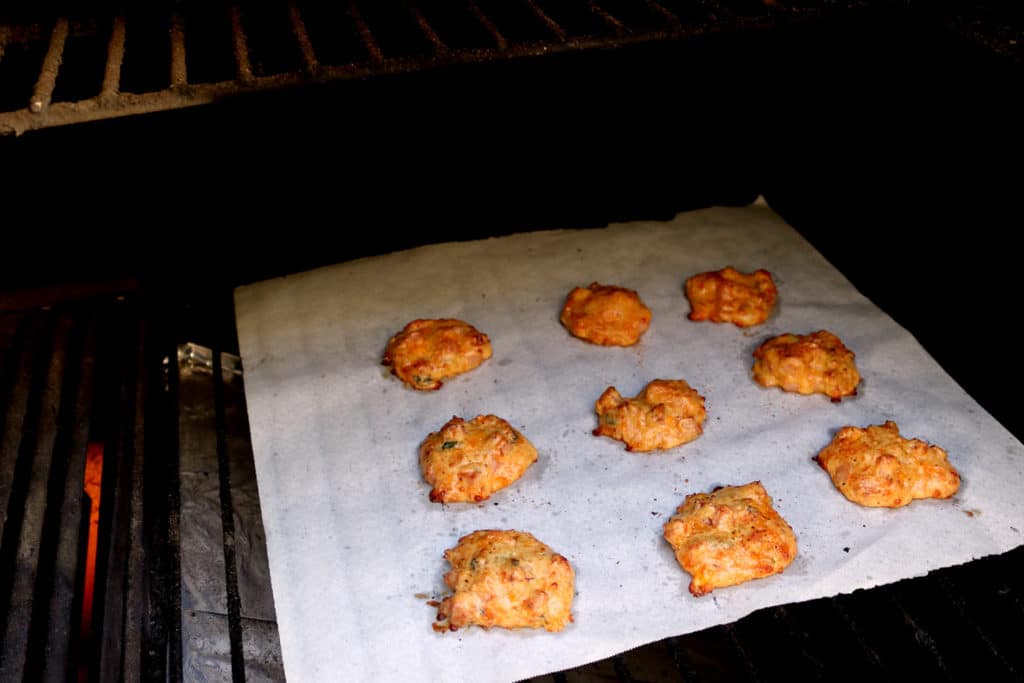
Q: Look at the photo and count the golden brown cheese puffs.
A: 9